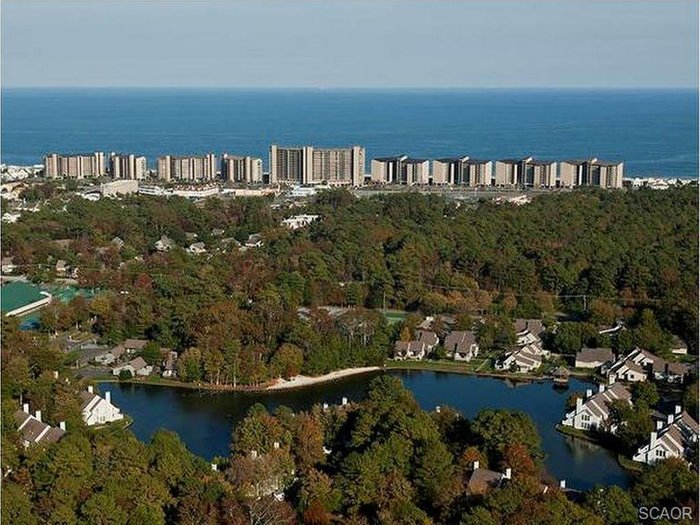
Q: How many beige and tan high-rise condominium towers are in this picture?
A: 9